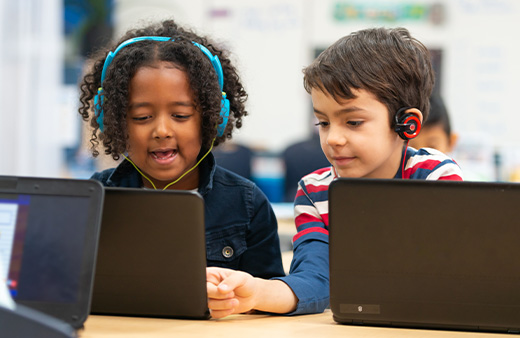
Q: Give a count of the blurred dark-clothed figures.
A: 2